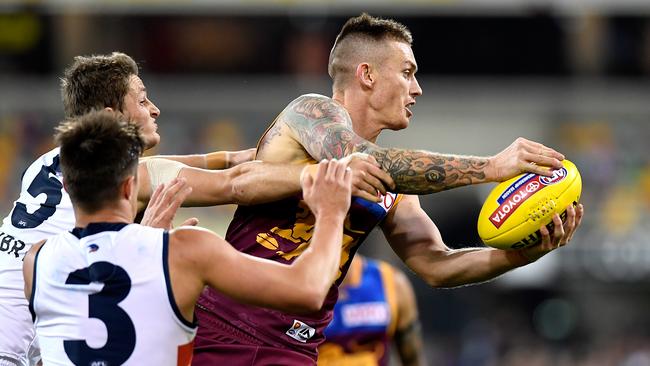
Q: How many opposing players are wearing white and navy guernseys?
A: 2